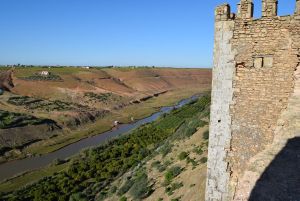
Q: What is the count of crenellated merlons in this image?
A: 4